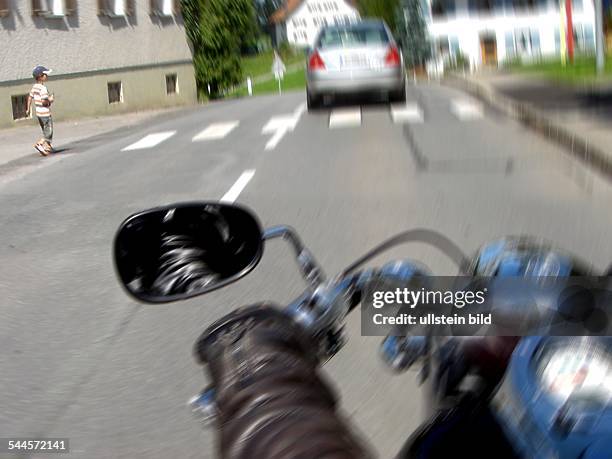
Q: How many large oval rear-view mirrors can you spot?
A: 1